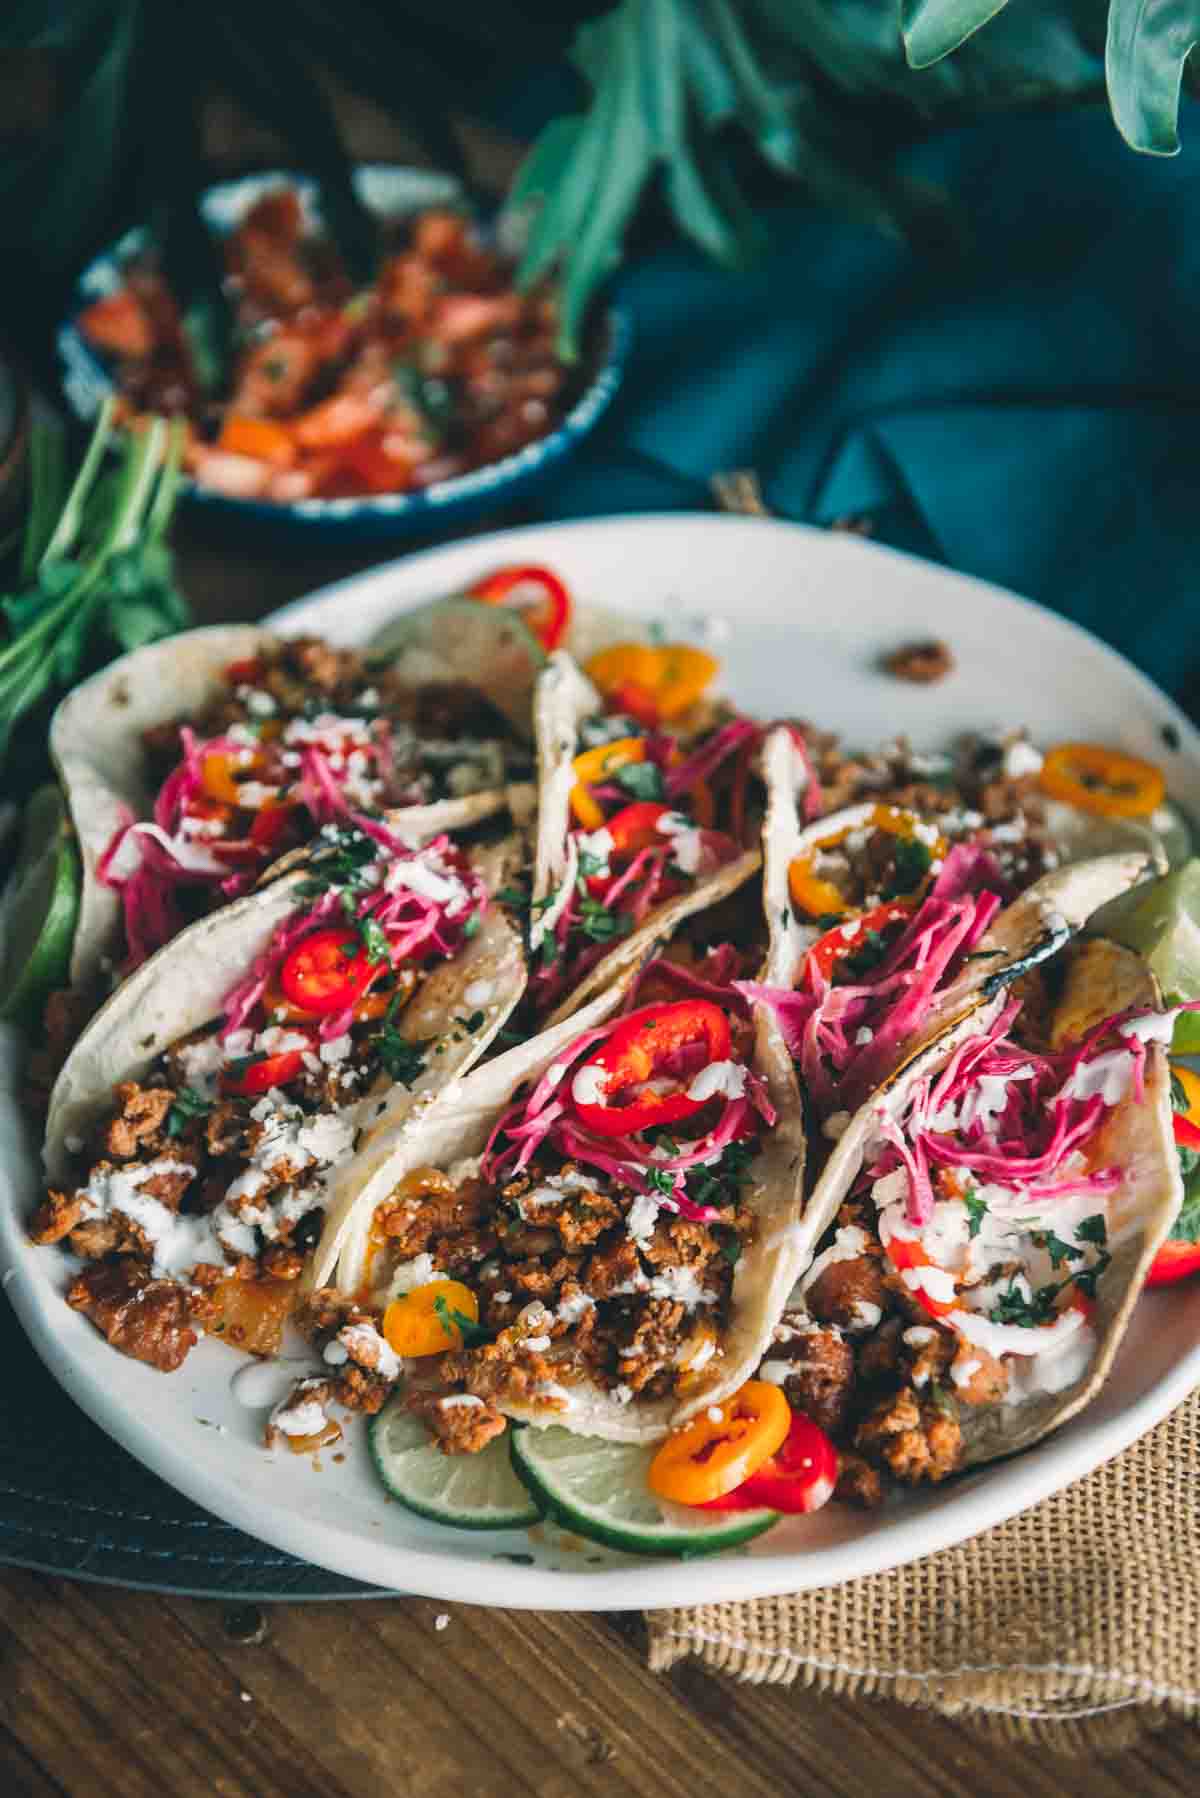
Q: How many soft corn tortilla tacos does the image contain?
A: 6